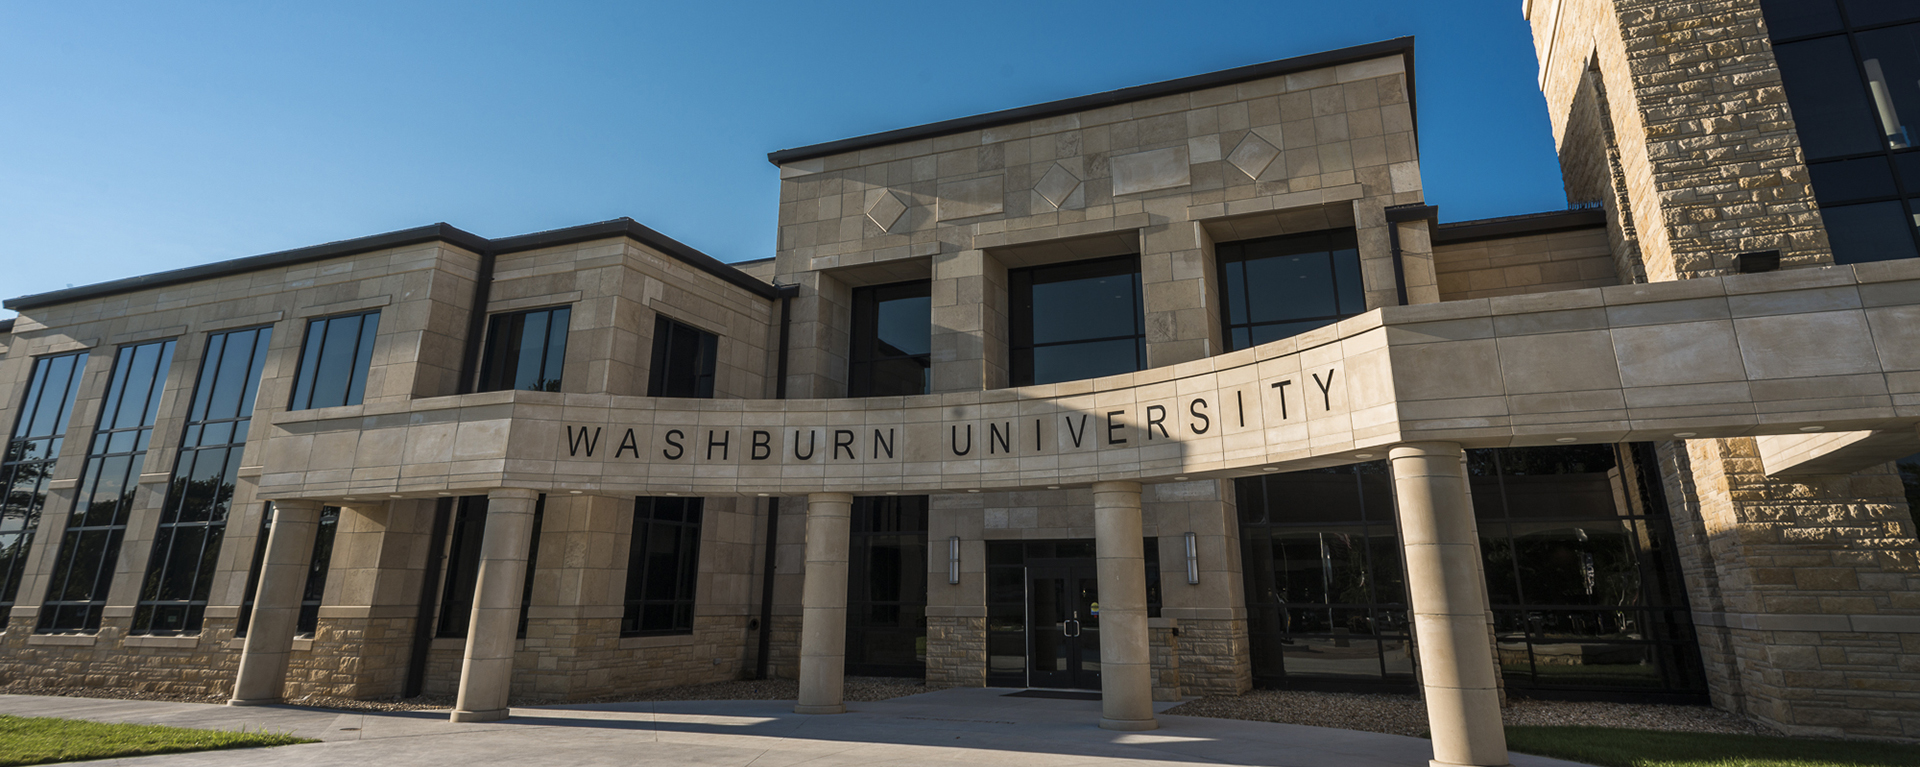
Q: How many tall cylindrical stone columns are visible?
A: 5